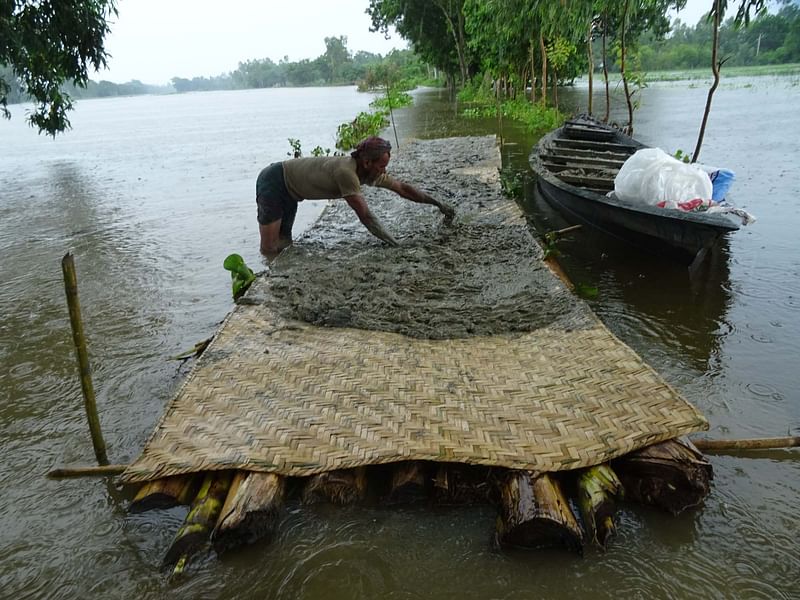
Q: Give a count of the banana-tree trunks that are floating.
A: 9